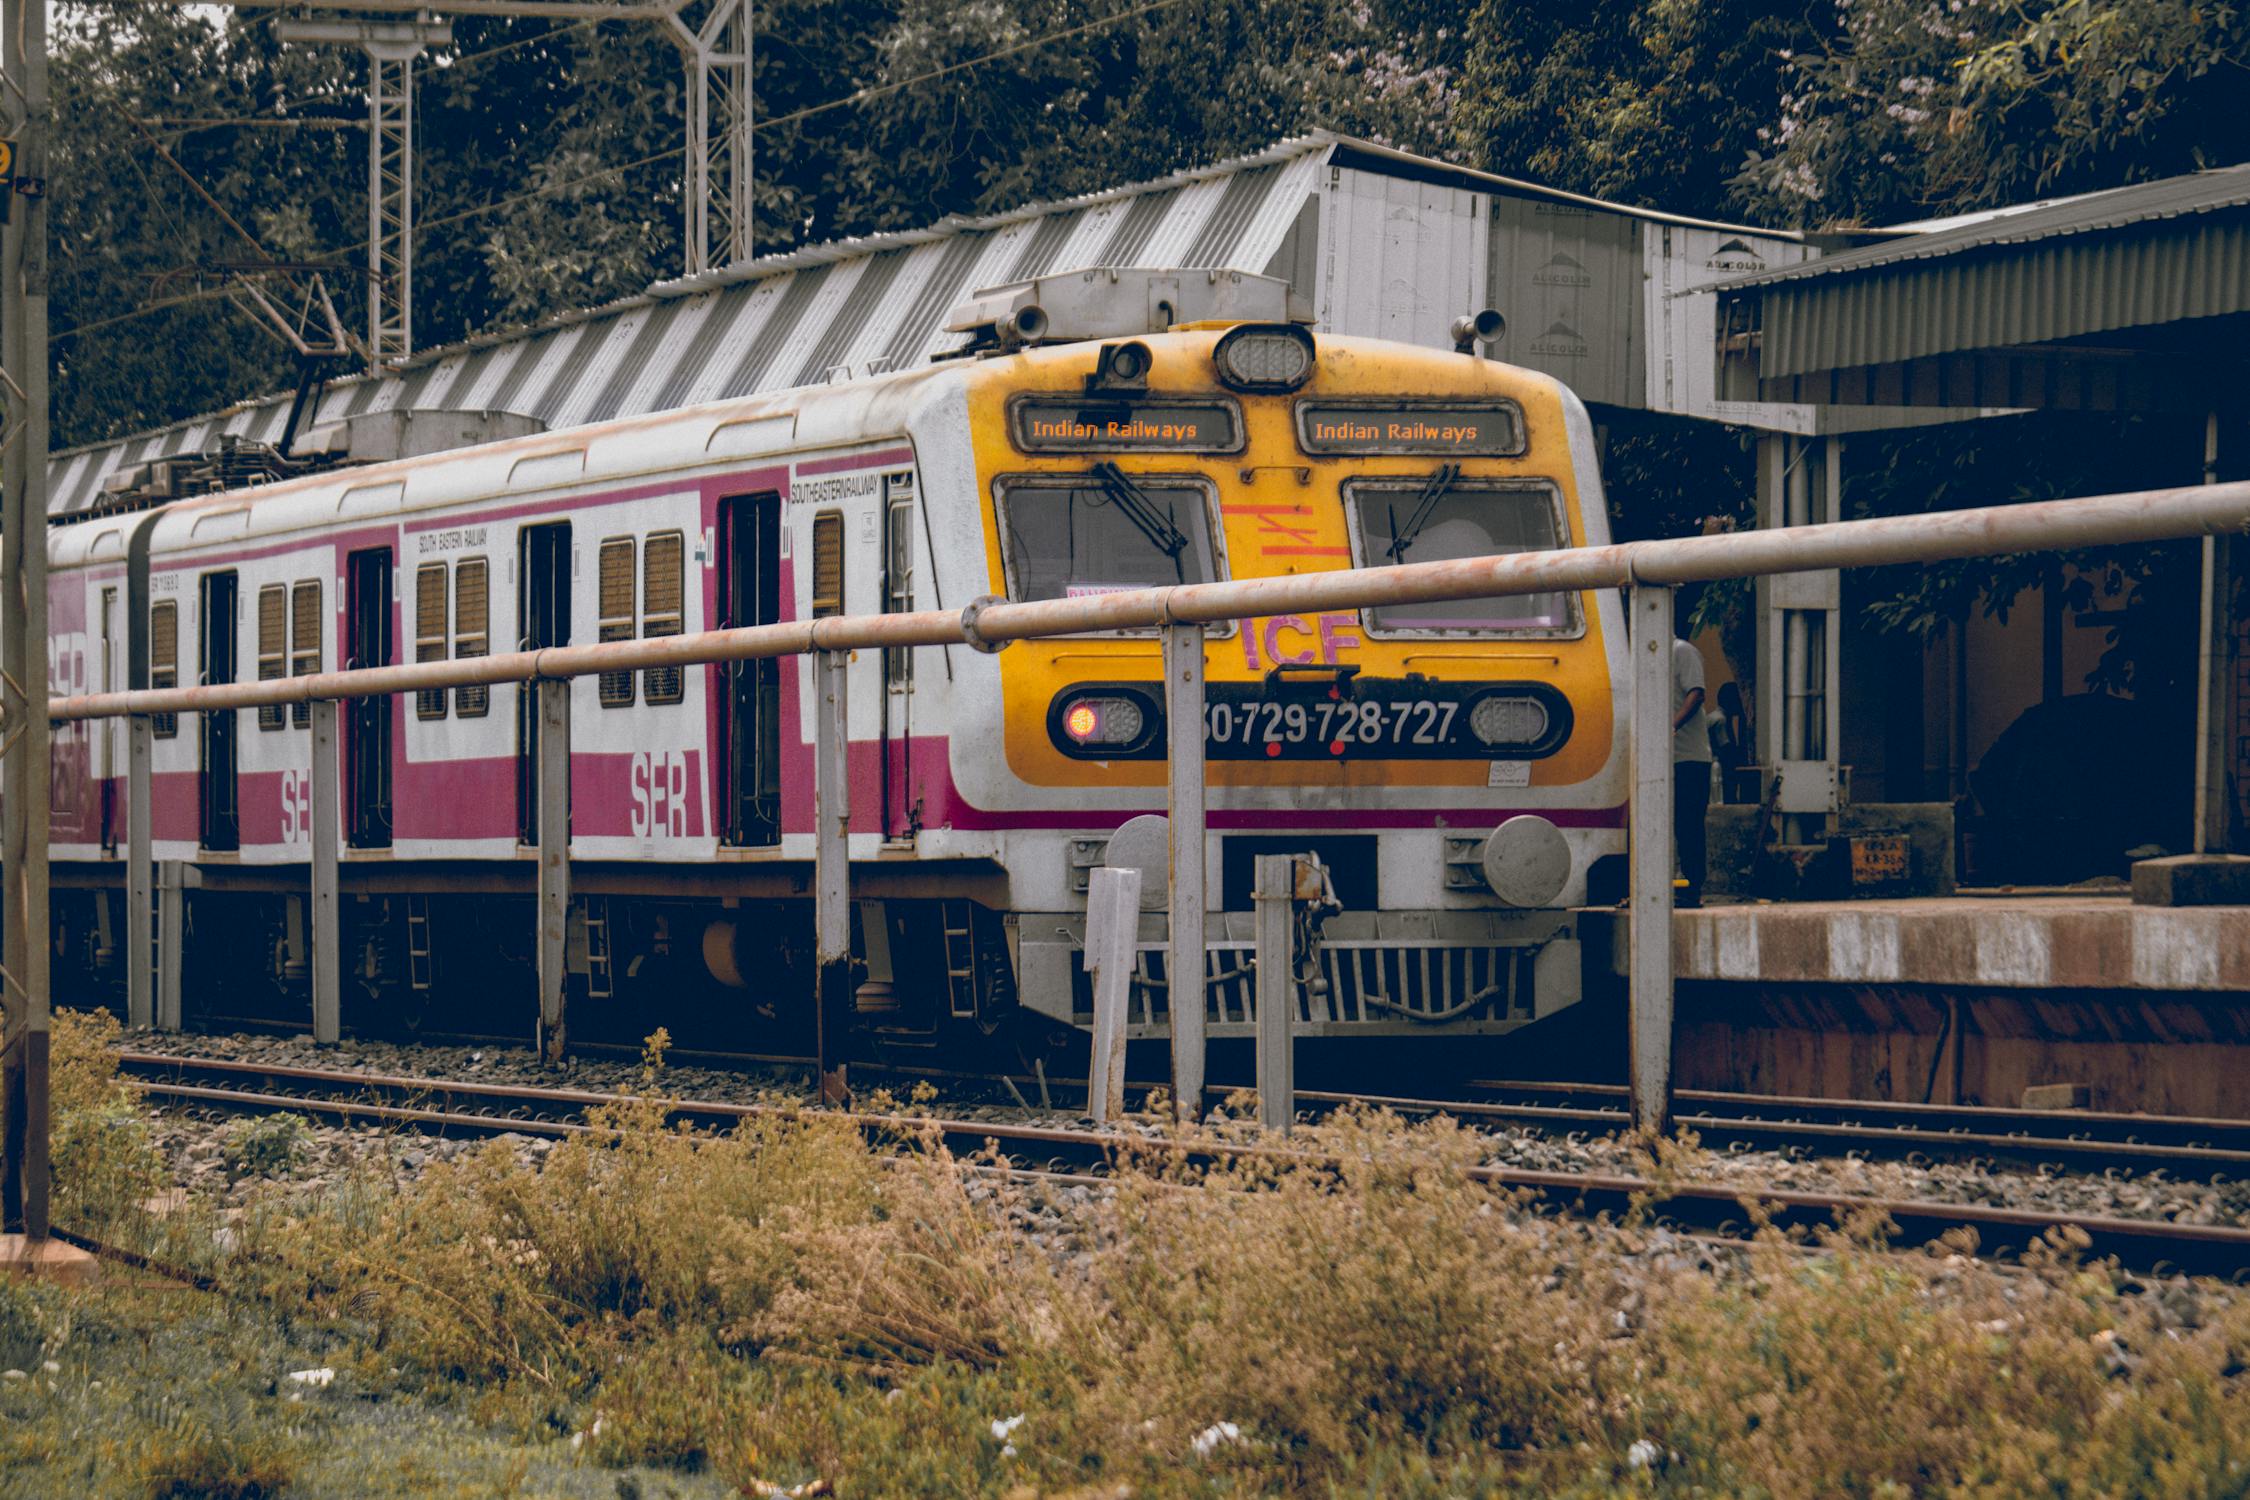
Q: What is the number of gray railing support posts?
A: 6